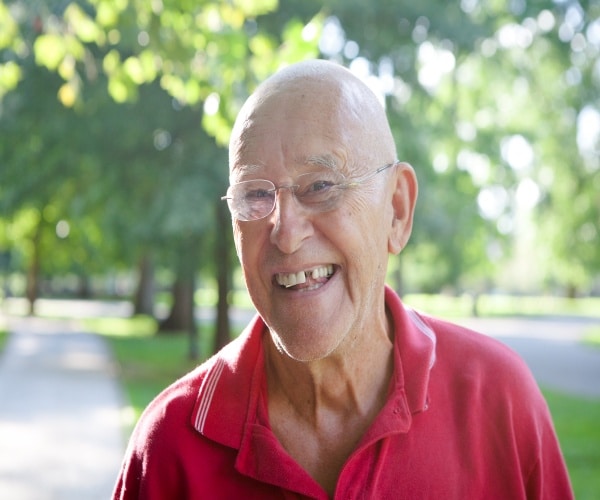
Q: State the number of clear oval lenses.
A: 2